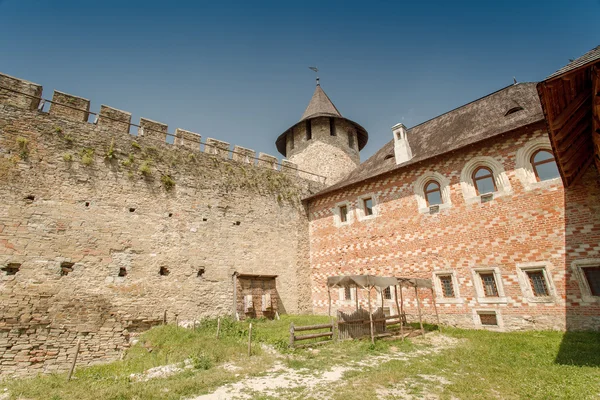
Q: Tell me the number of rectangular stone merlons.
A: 9